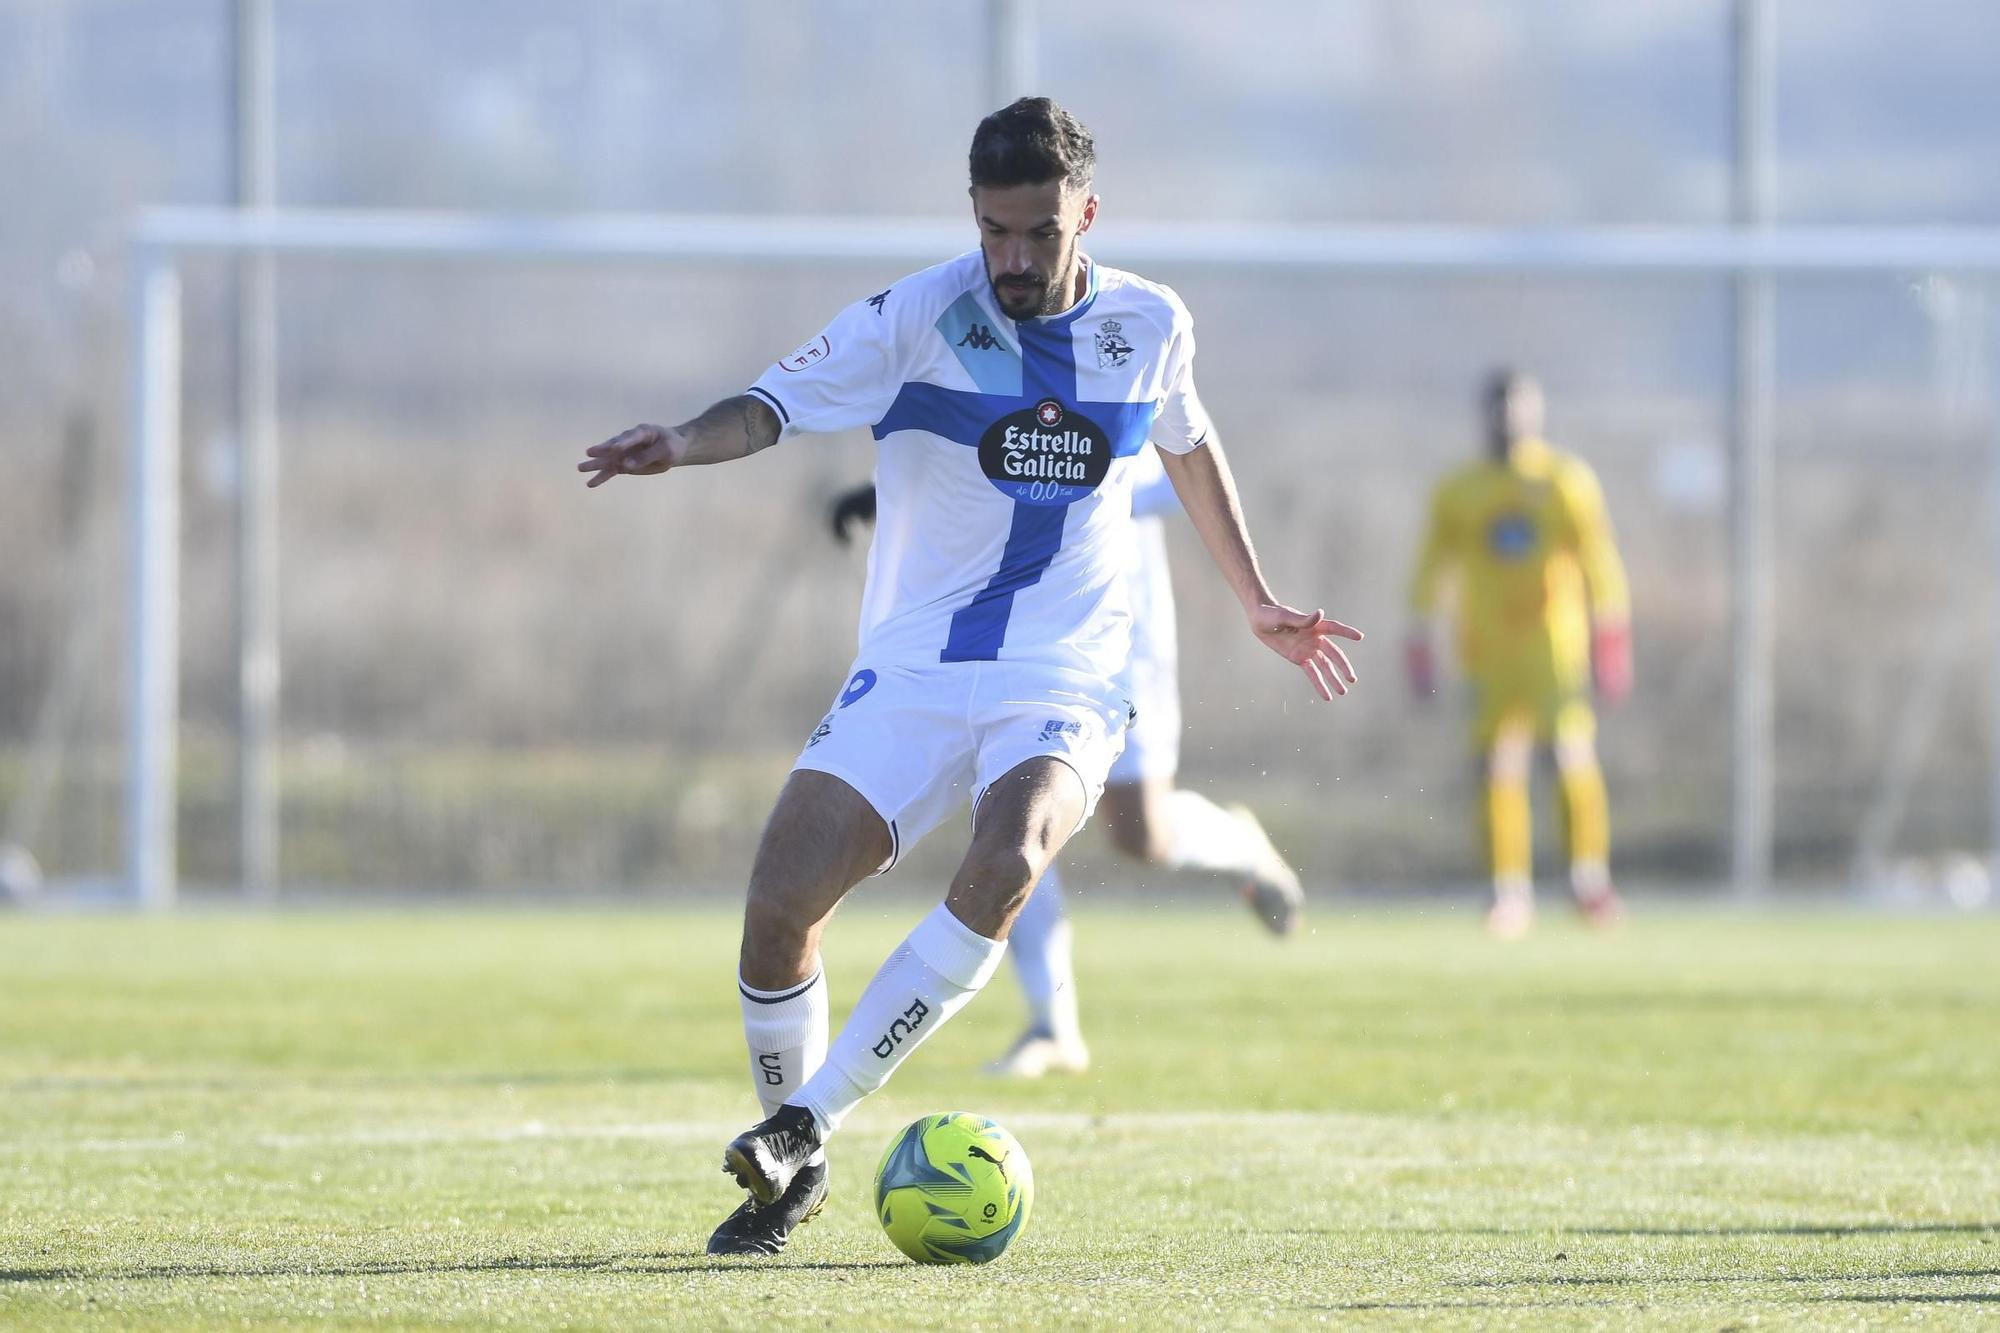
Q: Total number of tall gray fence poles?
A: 3